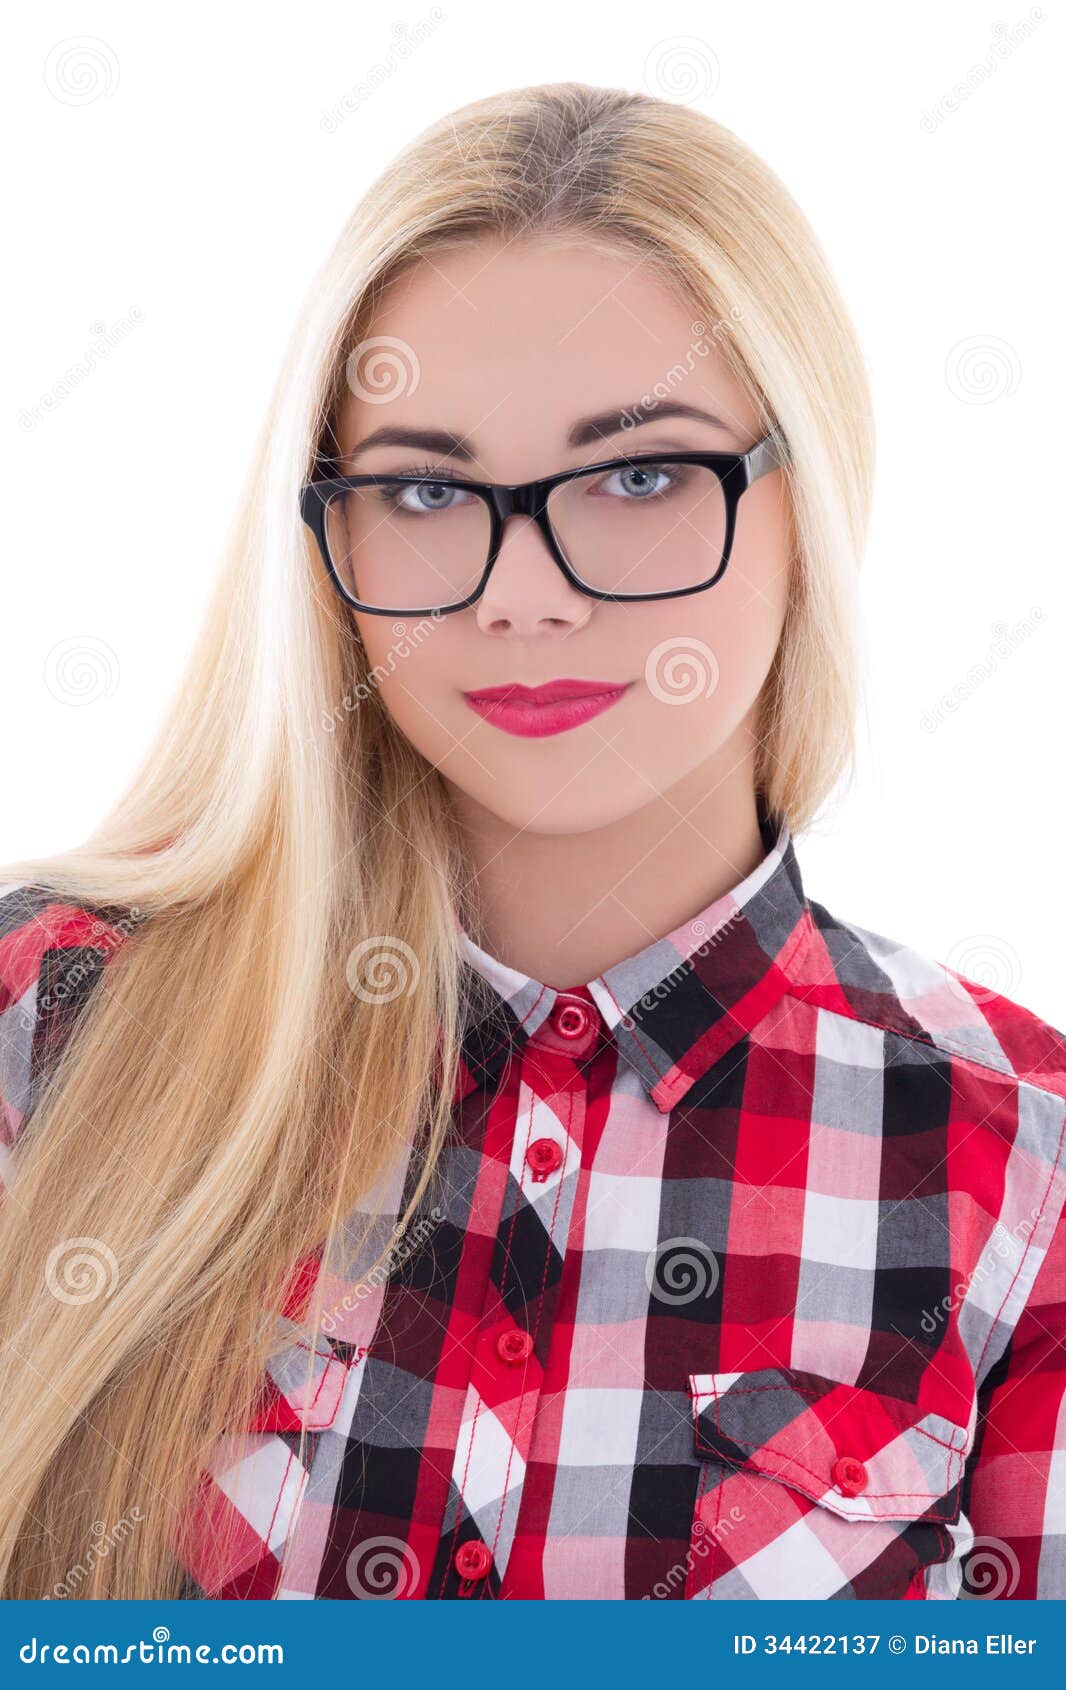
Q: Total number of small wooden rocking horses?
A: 0